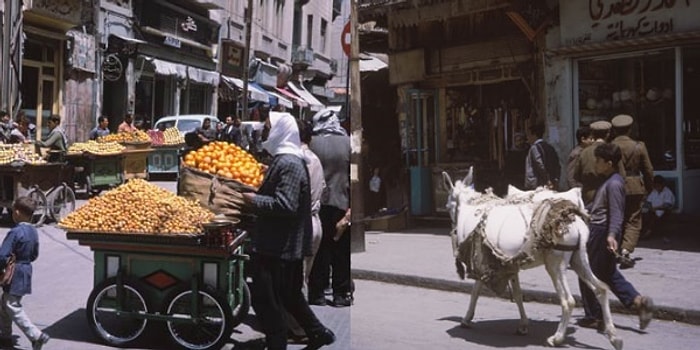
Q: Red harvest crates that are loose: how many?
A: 0